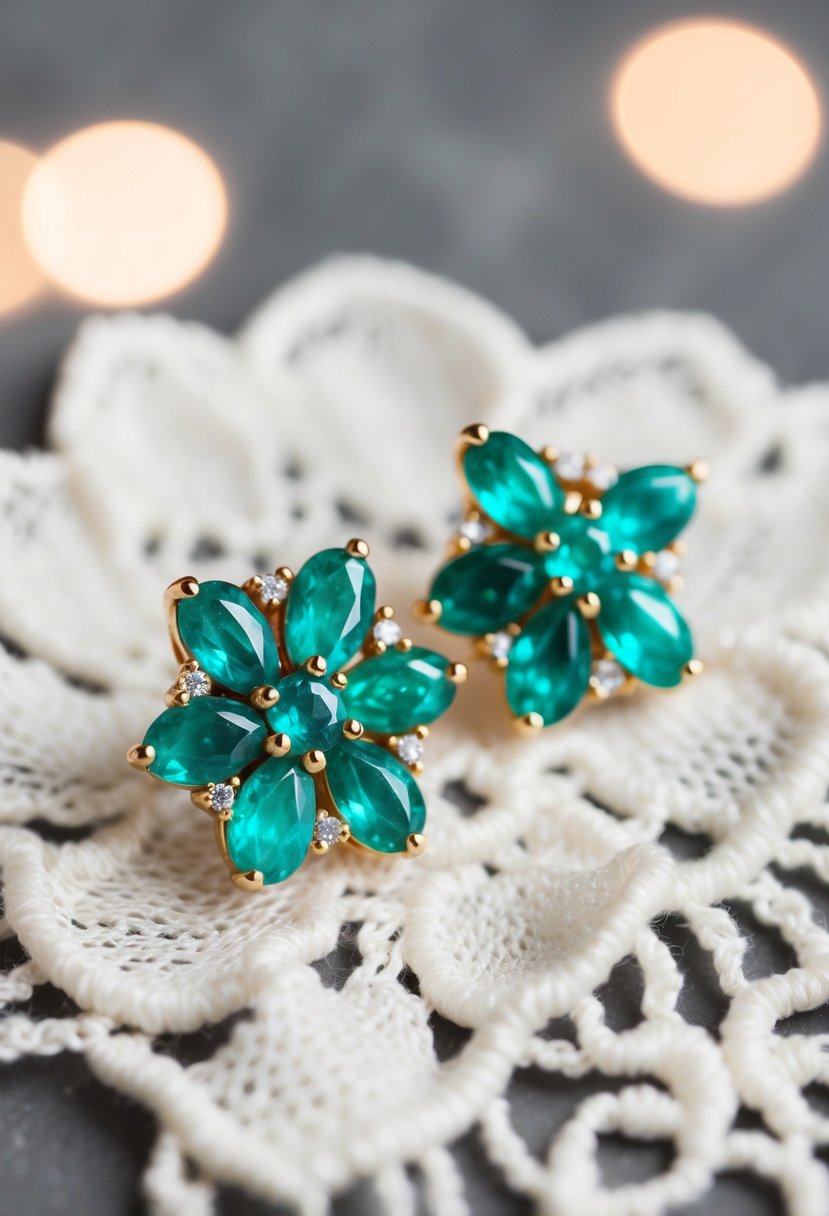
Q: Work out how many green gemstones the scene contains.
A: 13